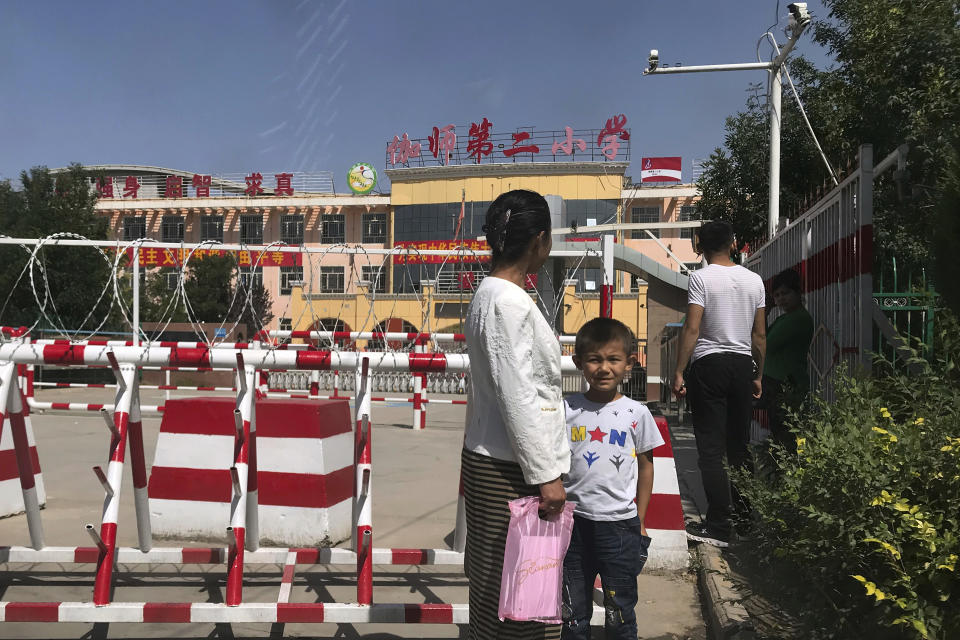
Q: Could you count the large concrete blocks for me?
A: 3